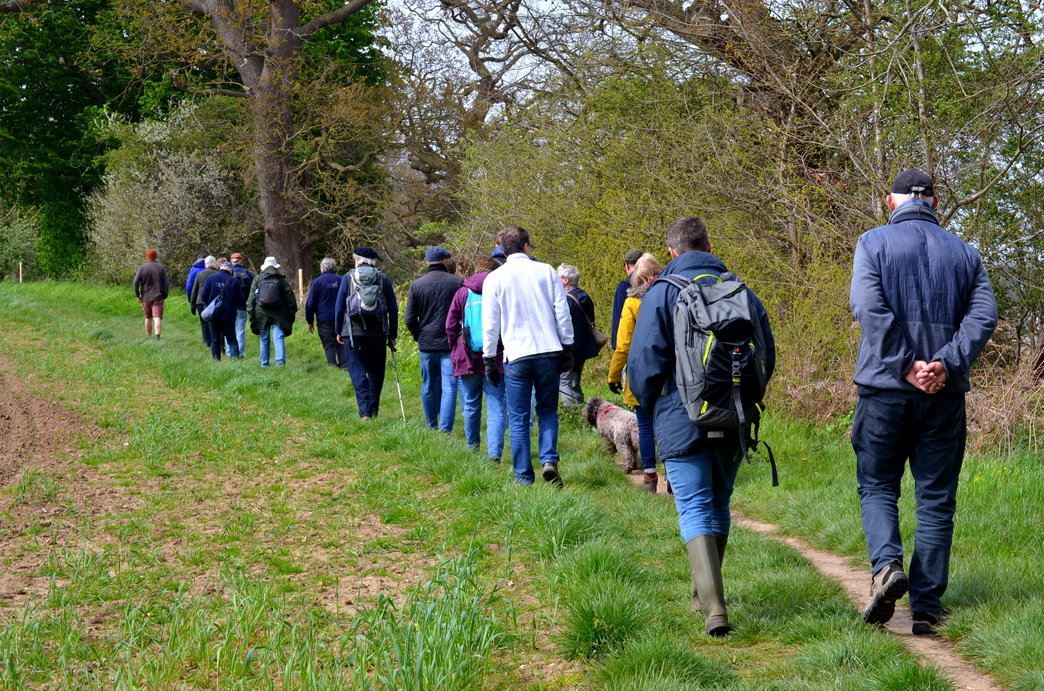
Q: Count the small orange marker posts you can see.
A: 2